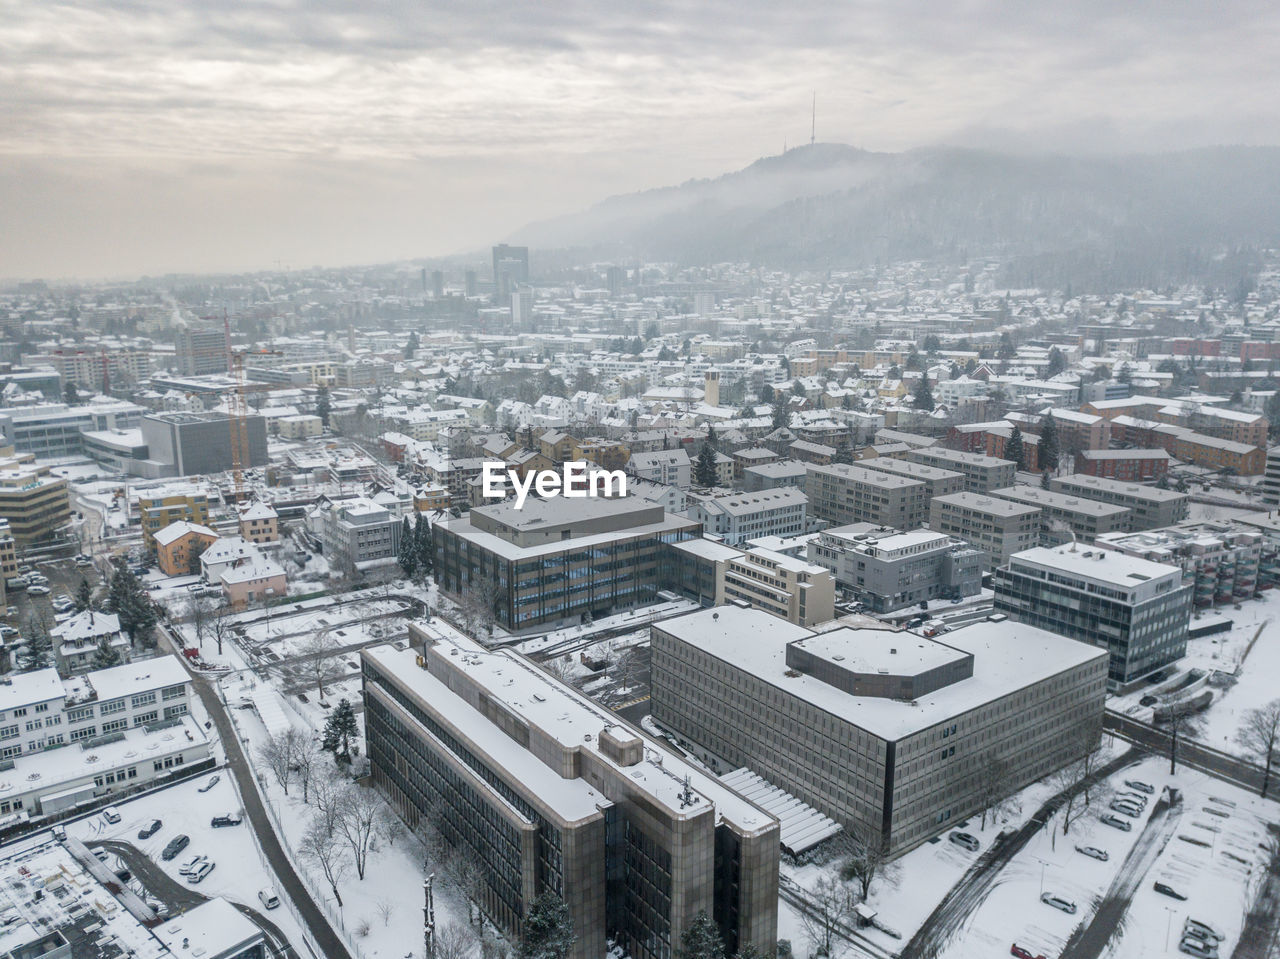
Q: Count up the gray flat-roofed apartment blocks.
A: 6